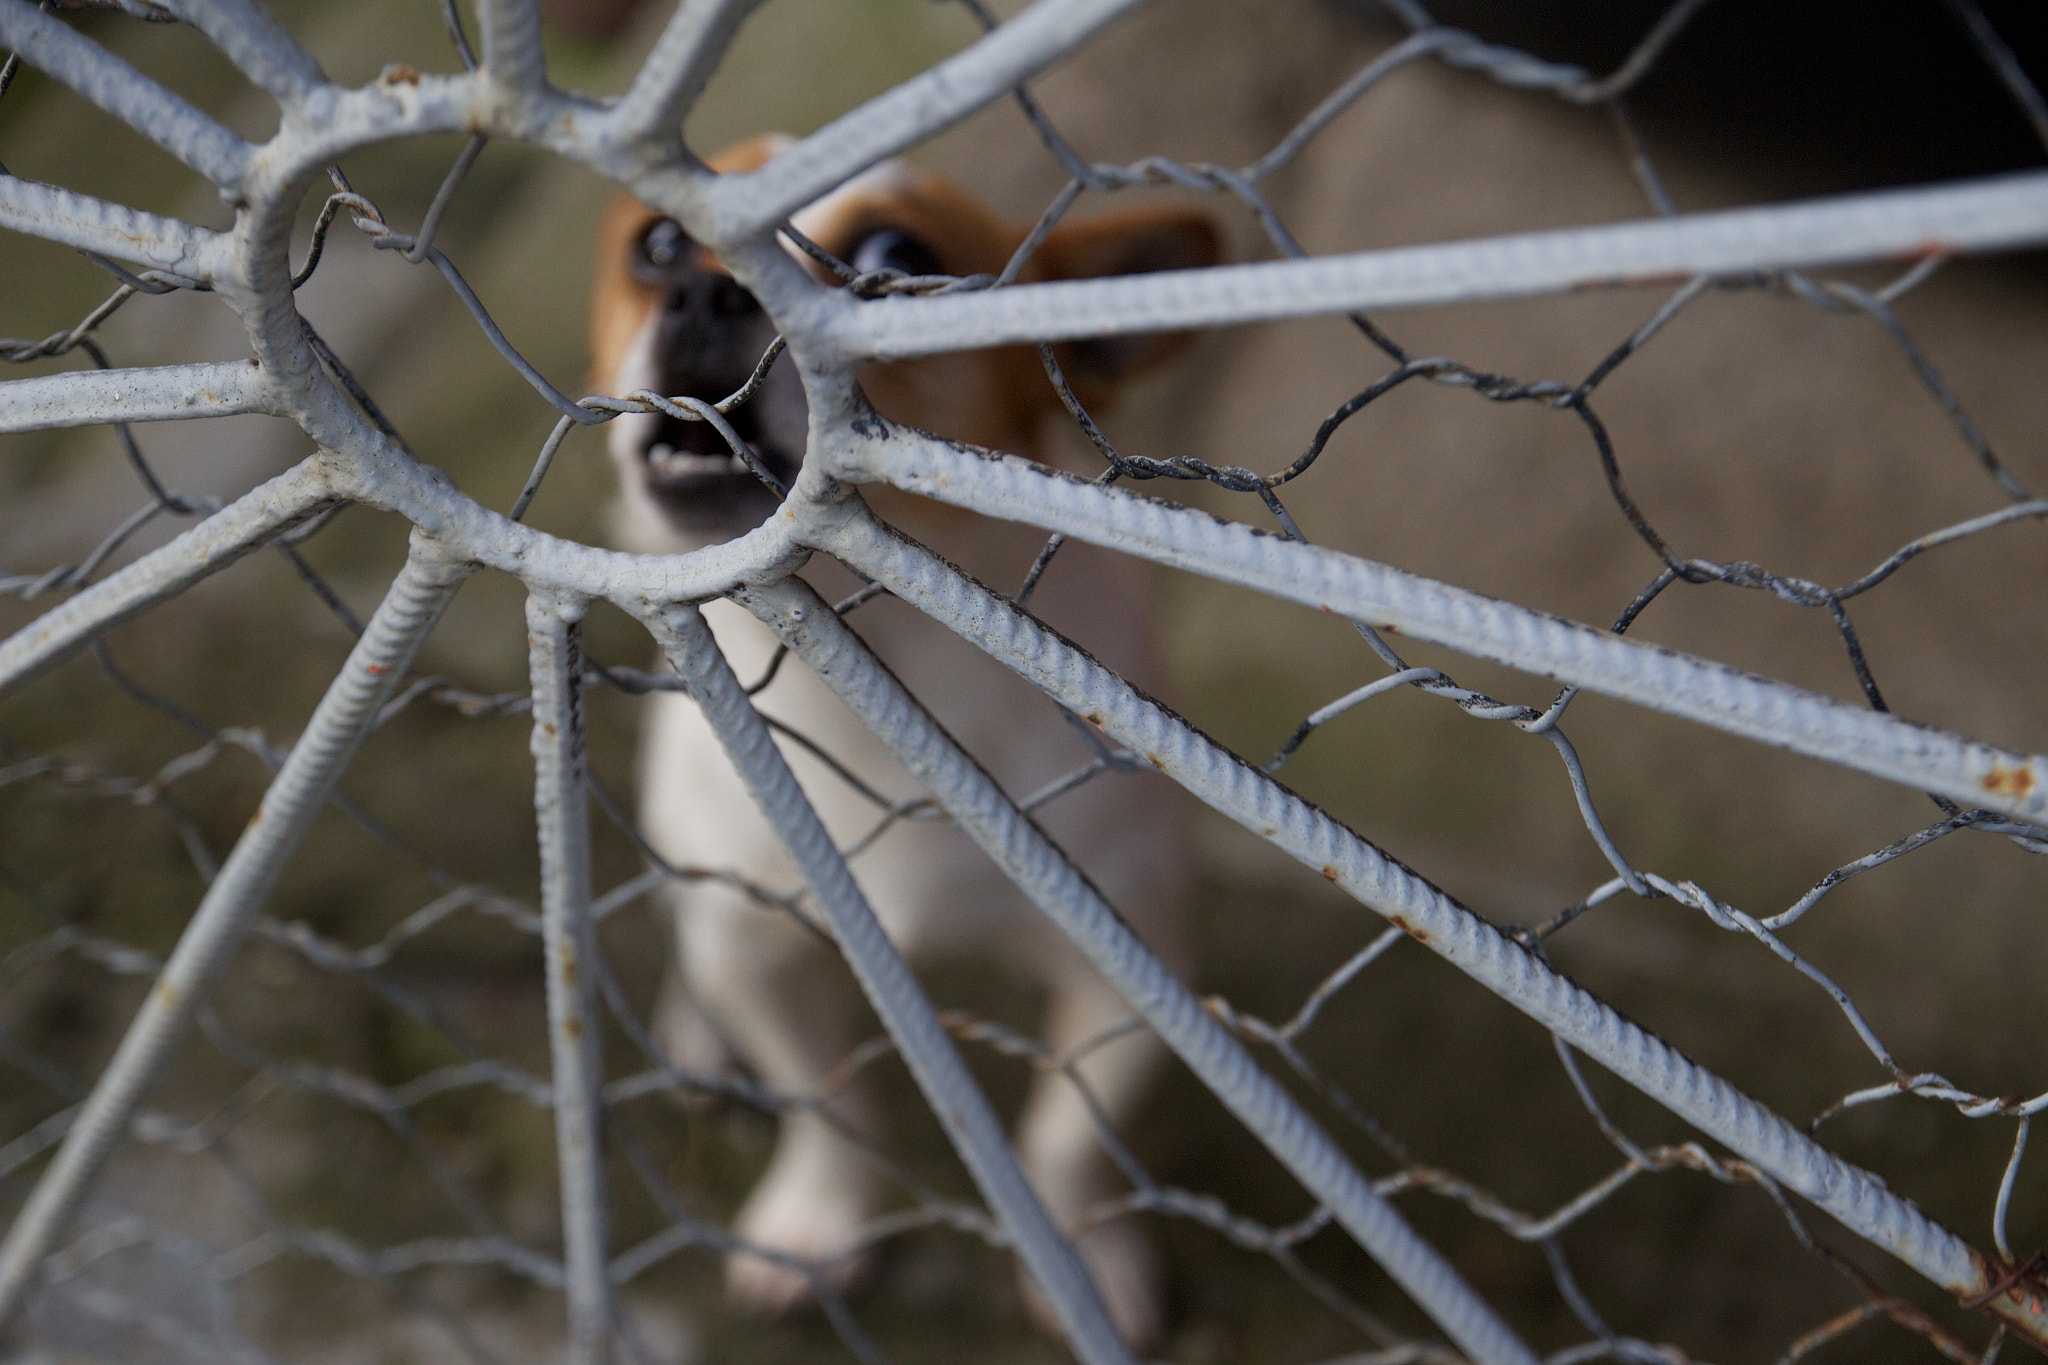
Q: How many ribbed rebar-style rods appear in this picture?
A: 15